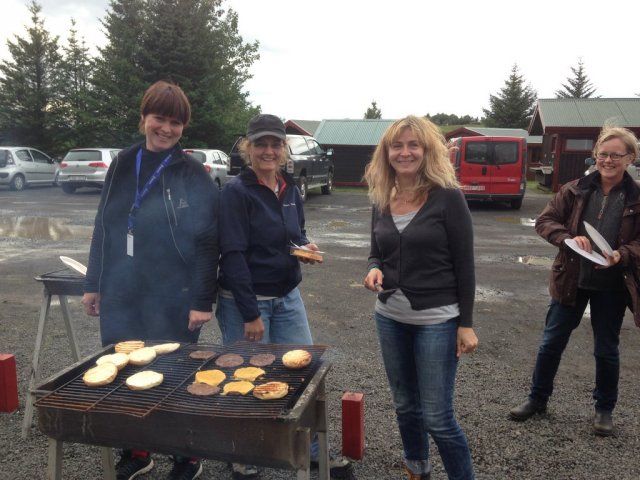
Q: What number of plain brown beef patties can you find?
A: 4